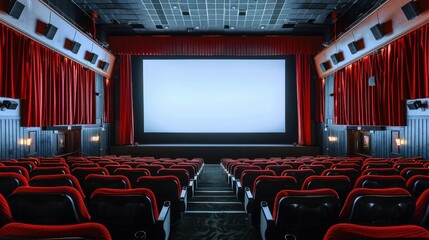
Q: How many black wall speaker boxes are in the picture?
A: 10